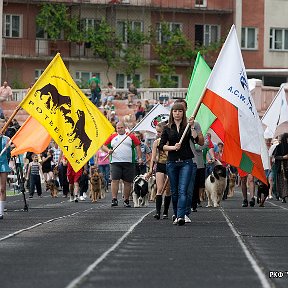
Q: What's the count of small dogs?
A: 0